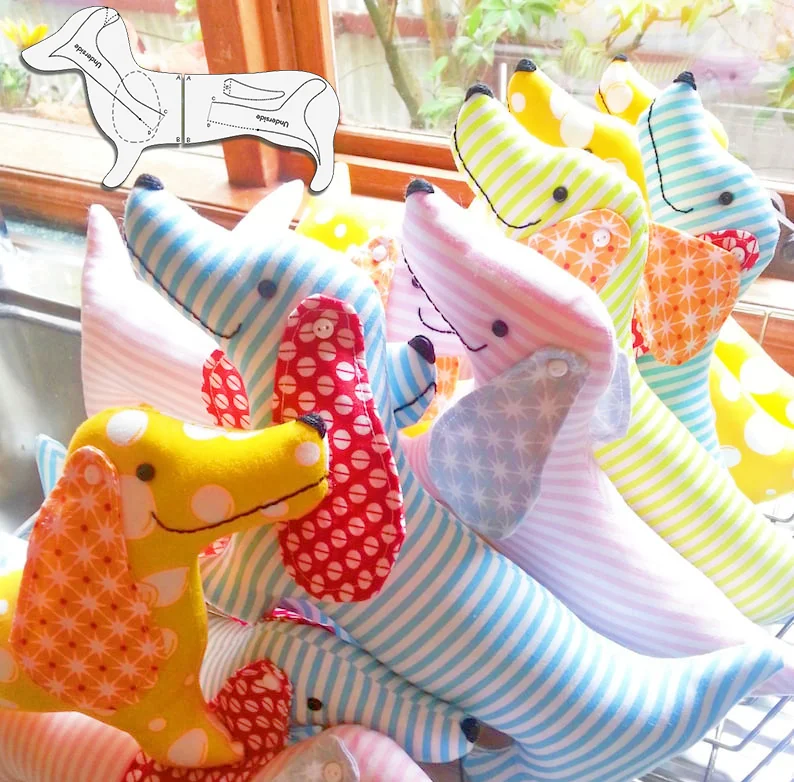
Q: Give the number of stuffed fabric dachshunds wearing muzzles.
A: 0